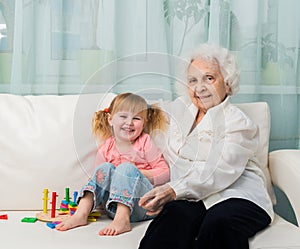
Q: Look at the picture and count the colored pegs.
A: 4